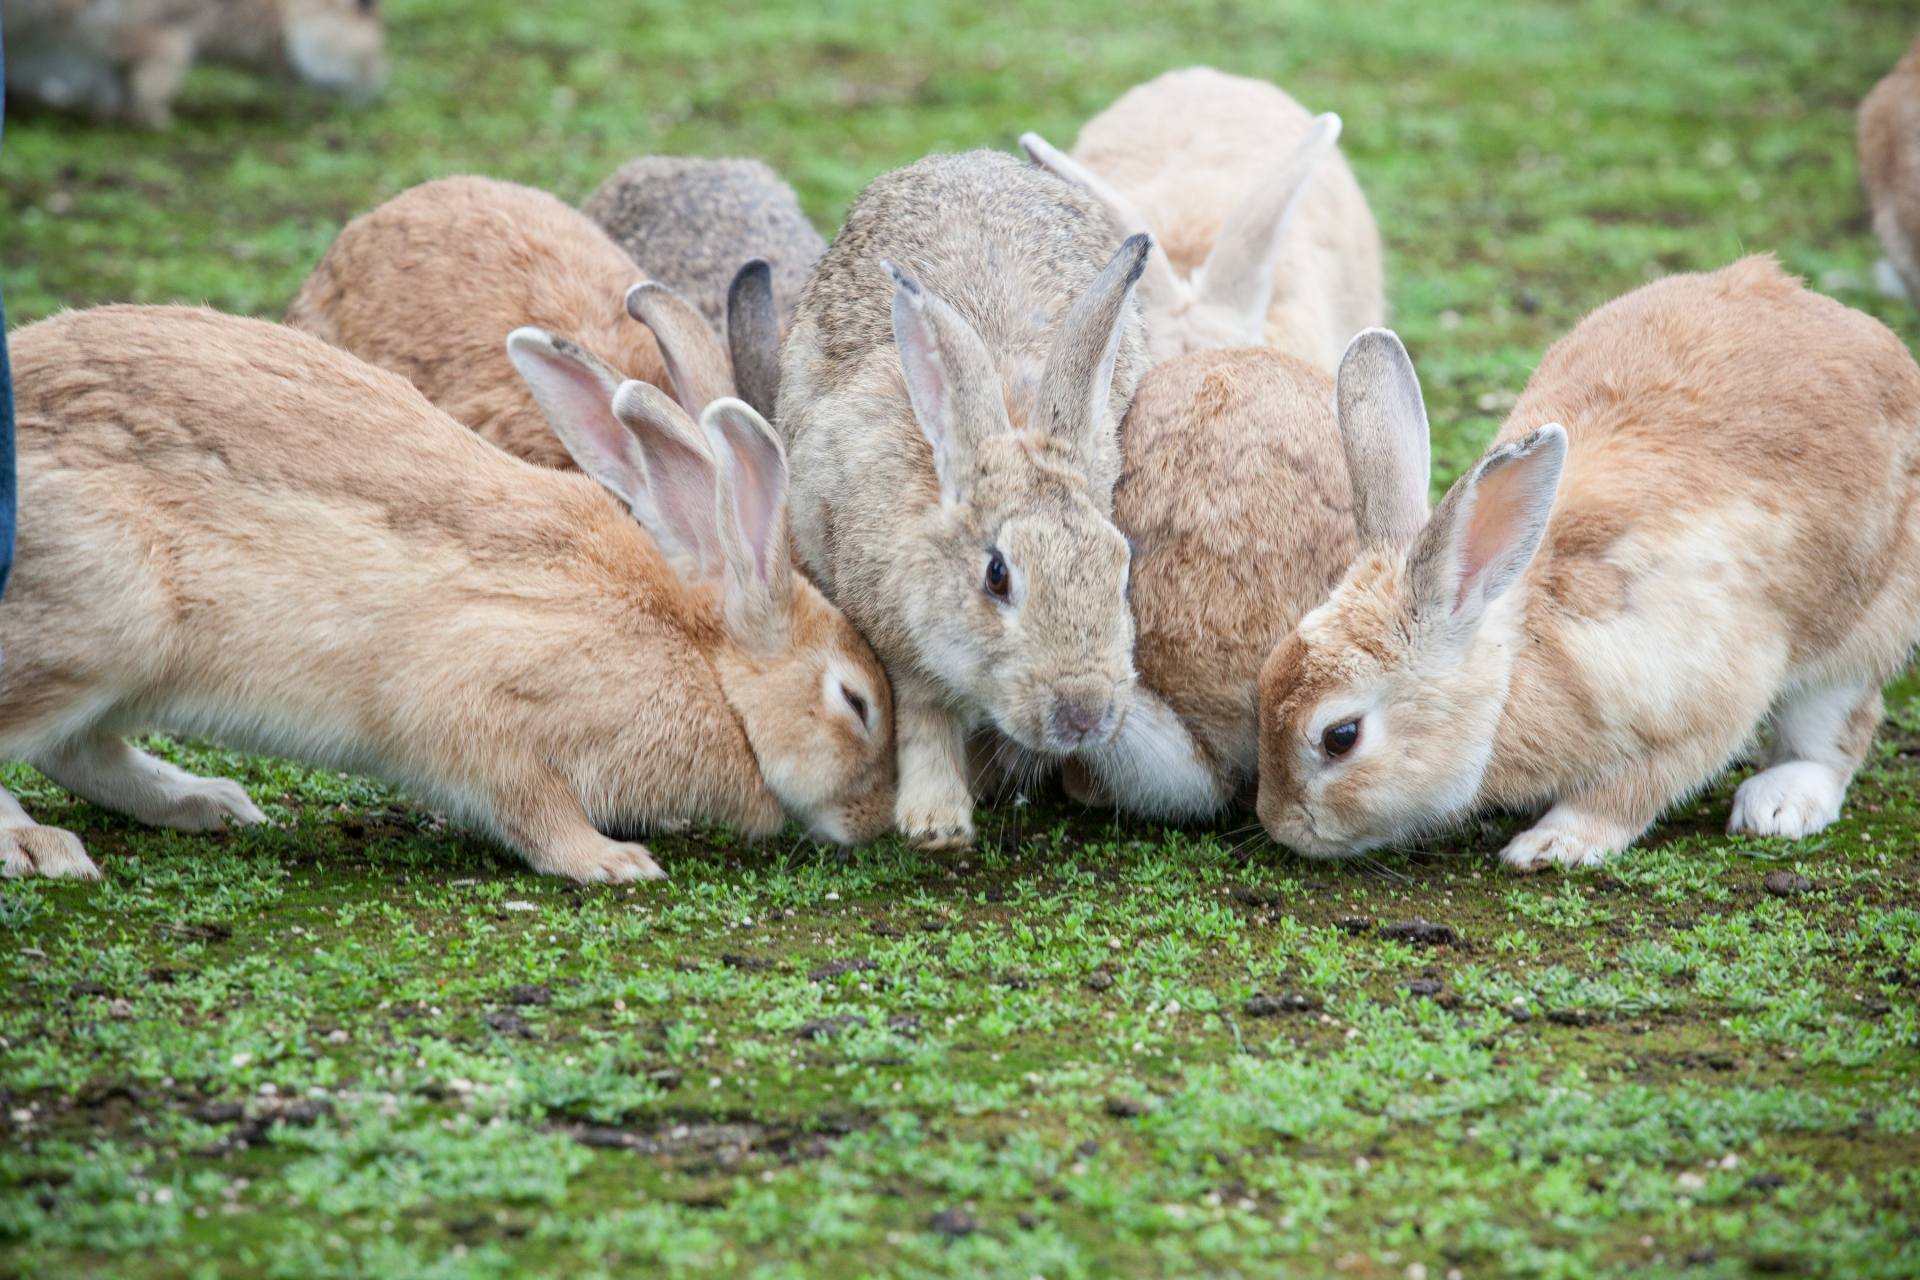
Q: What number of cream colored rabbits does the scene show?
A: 1